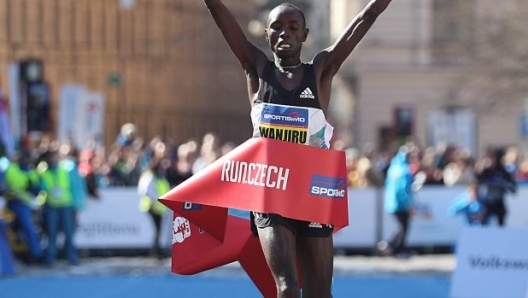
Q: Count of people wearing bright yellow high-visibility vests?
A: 3